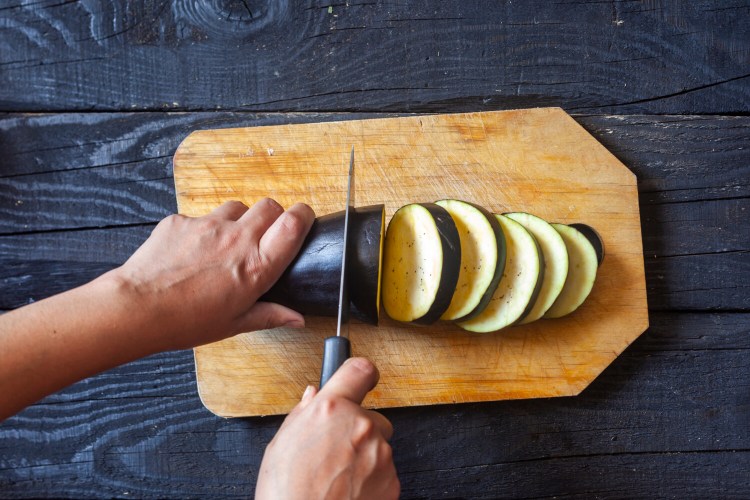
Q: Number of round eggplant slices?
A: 5